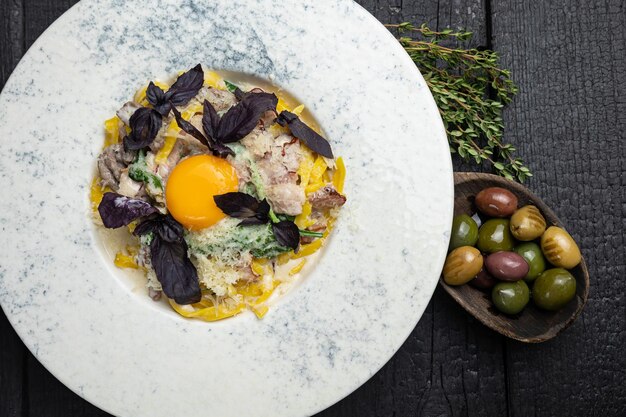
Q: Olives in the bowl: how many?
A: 11